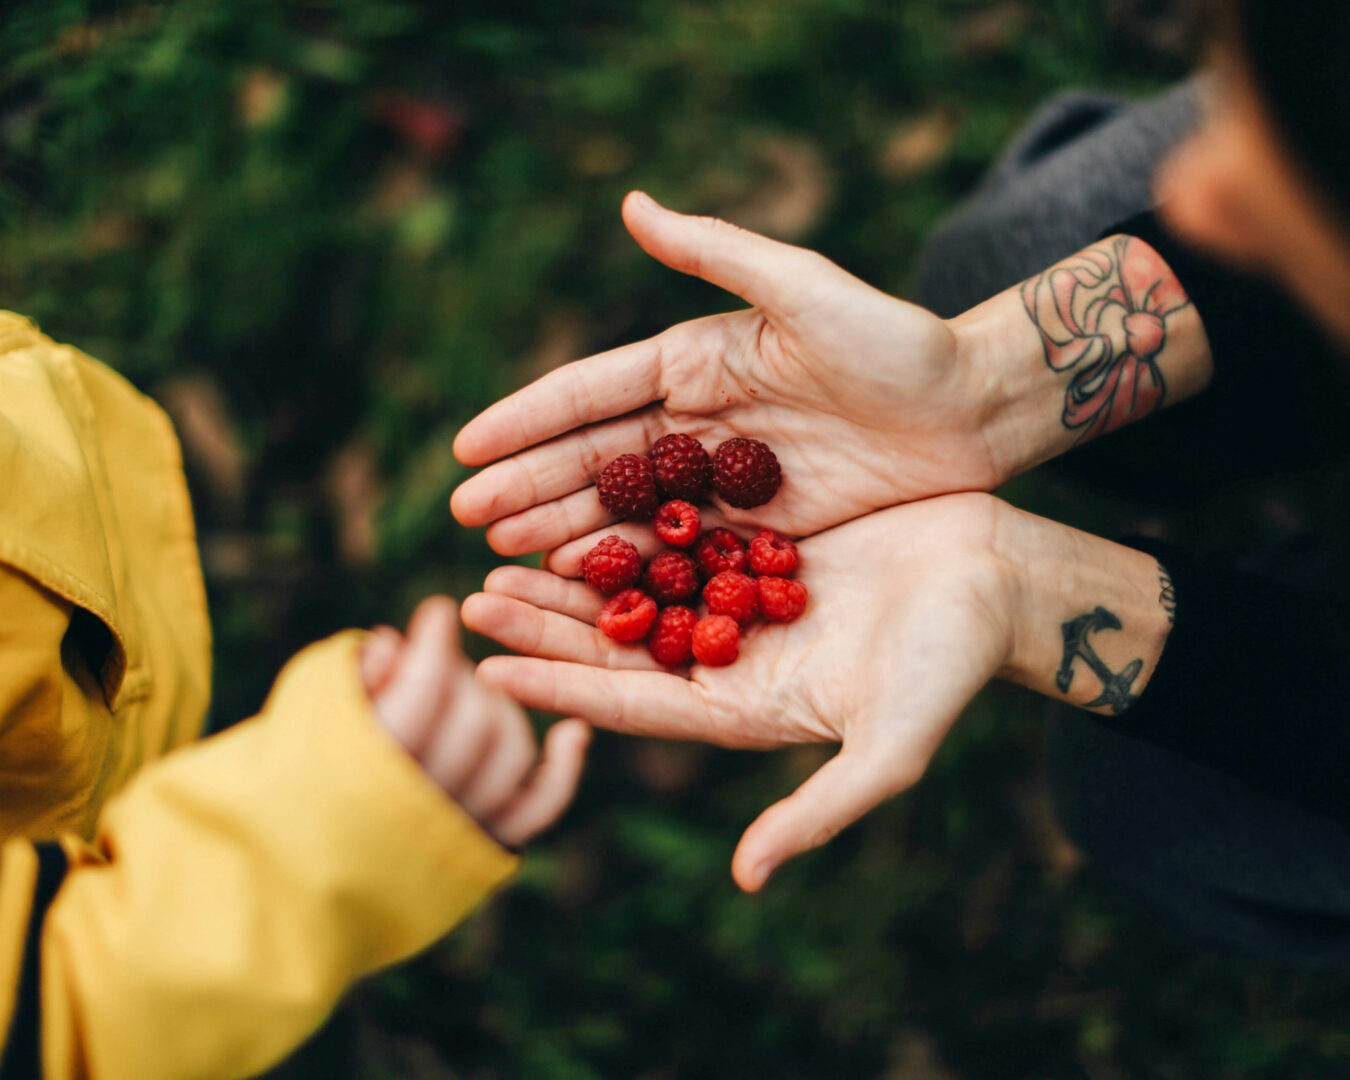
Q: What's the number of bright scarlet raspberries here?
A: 10